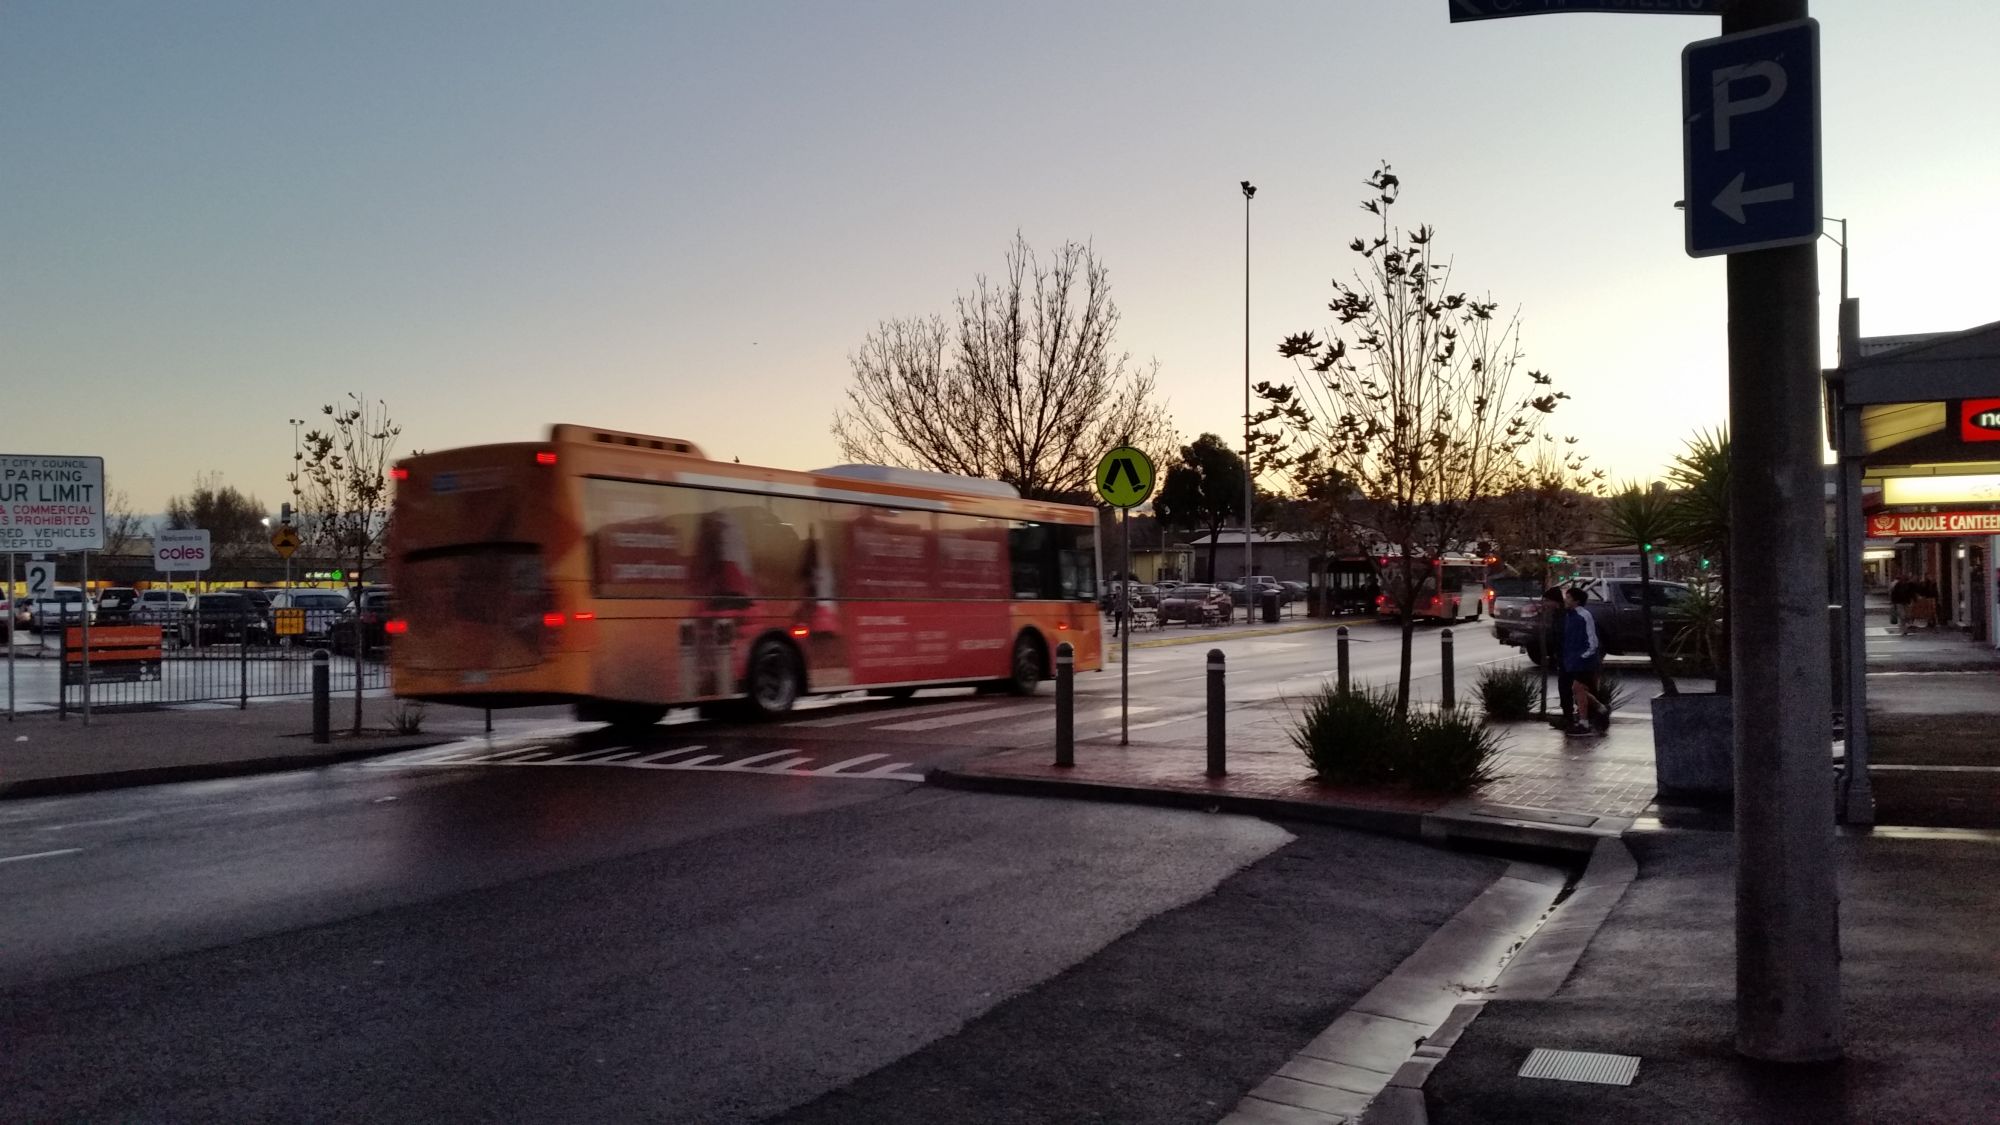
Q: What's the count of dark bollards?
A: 5